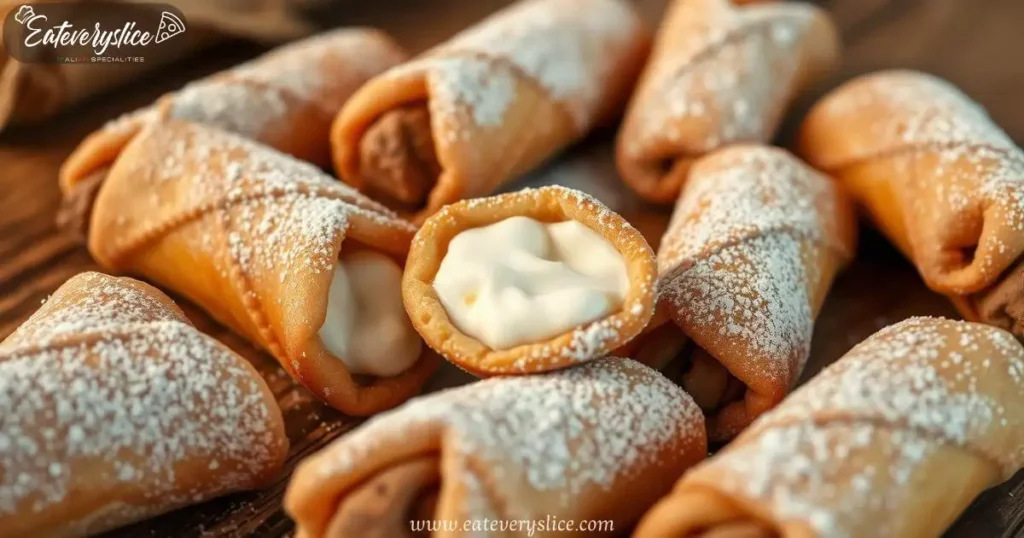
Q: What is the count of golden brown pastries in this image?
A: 10